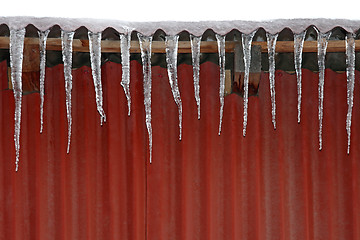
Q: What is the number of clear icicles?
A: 14